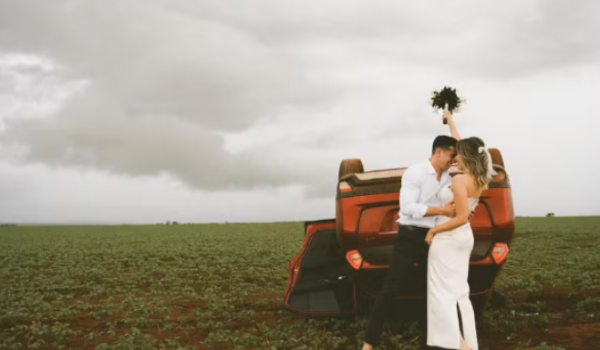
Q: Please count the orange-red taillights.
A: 2